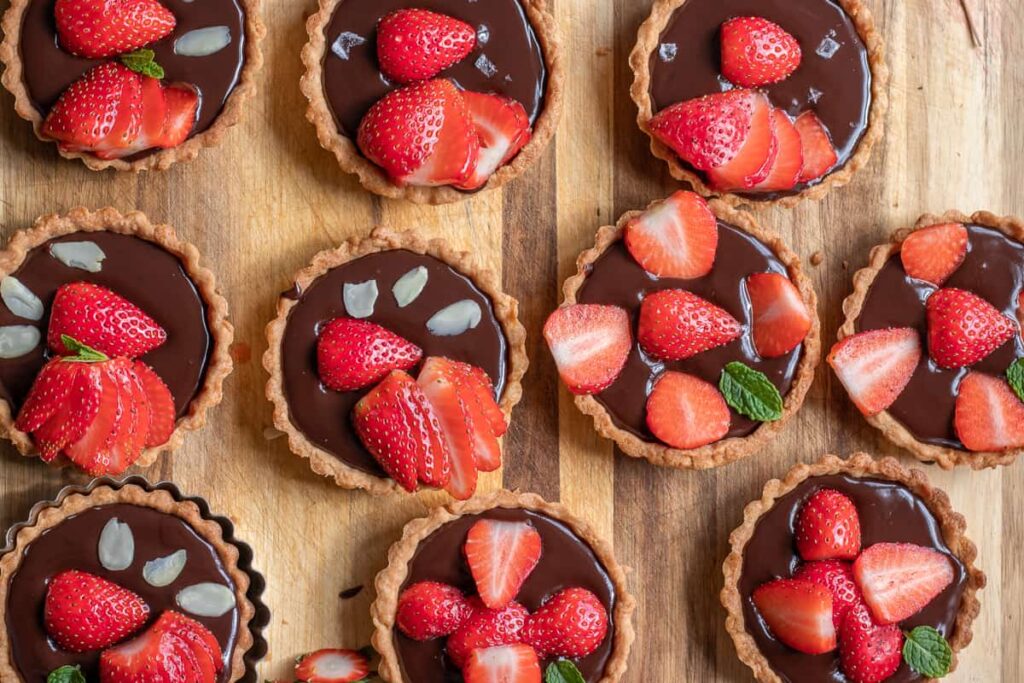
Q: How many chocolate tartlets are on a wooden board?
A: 10